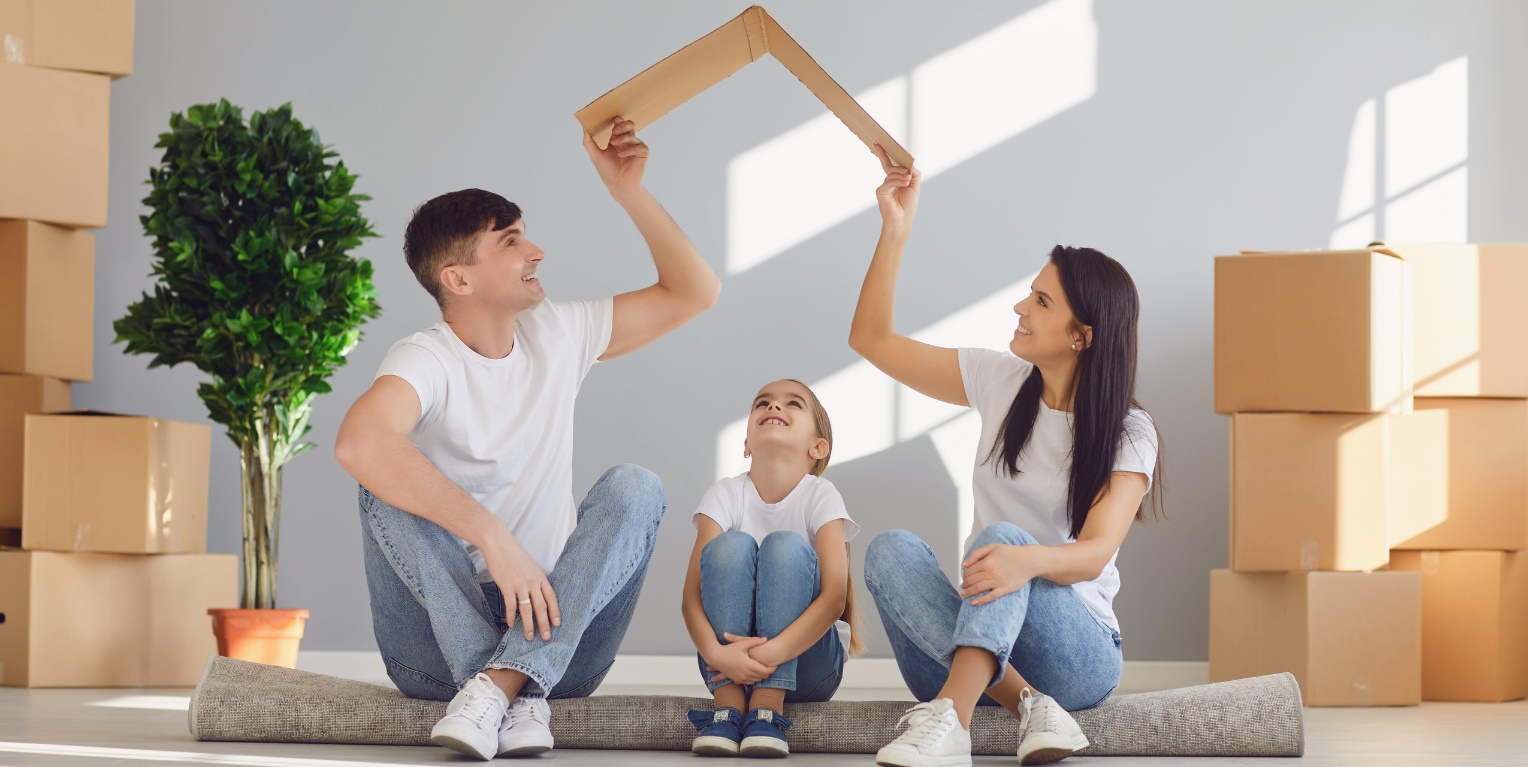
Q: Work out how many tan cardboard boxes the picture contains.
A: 12